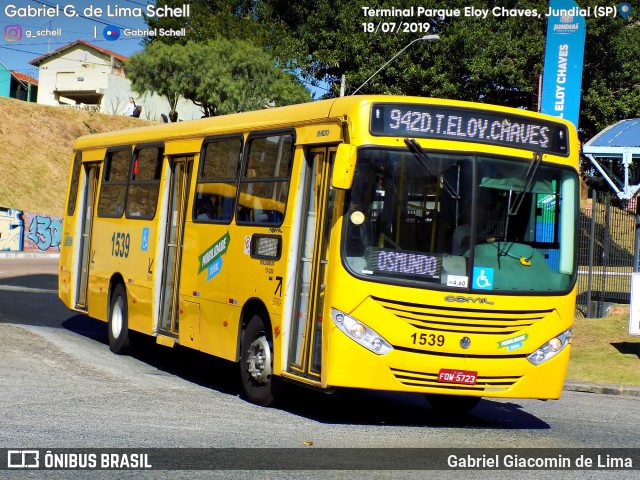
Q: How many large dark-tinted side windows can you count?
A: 4